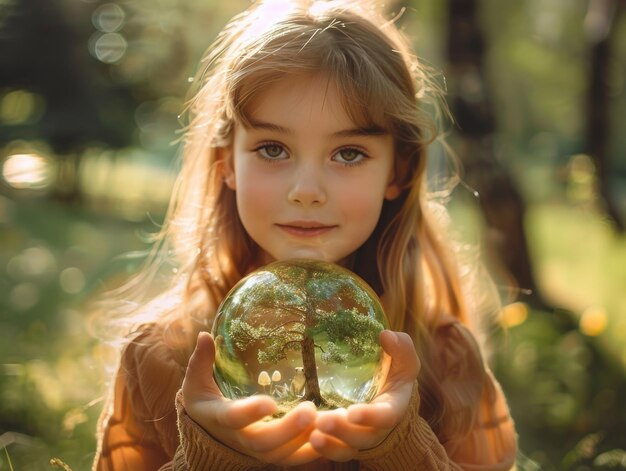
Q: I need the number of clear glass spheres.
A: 1